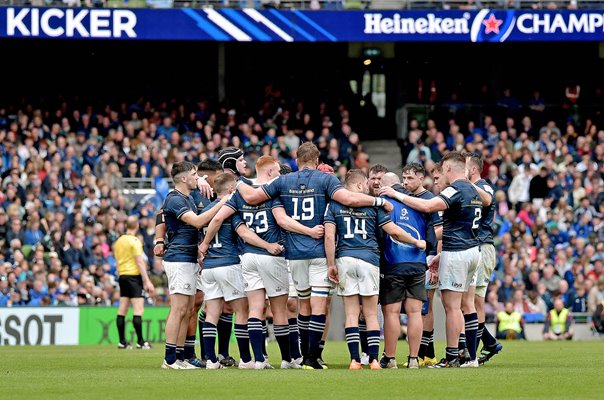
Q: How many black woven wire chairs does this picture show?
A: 0